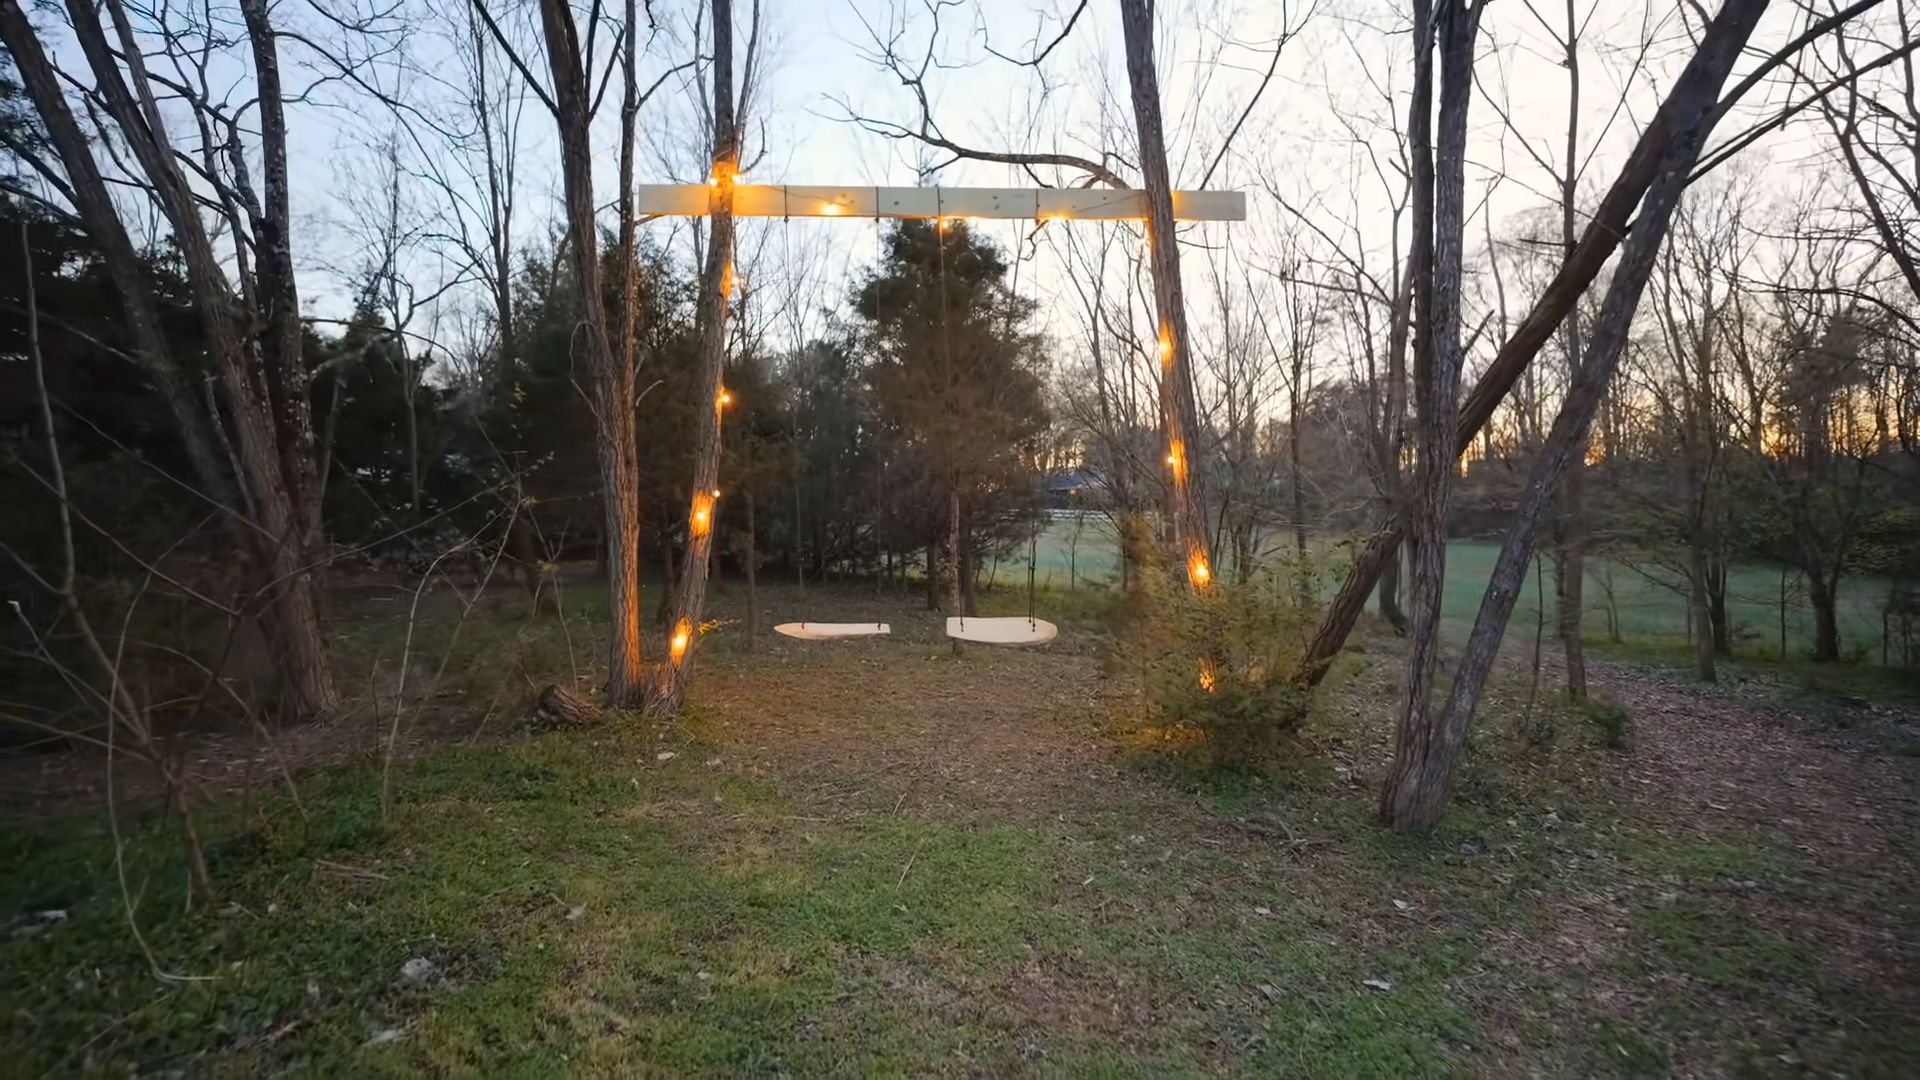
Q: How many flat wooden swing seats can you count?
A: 2